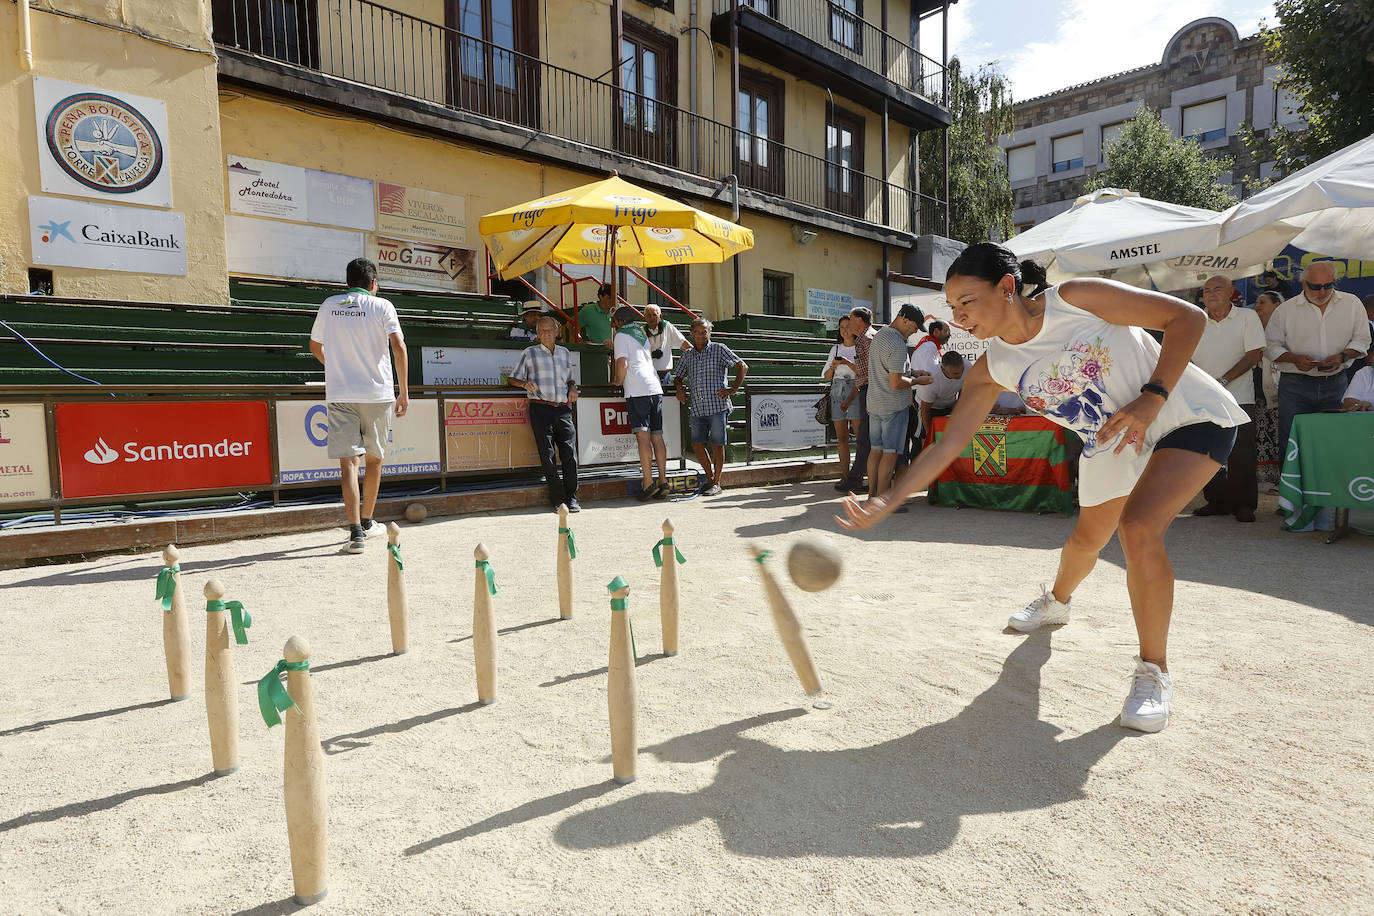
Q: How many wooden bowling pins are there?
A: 9